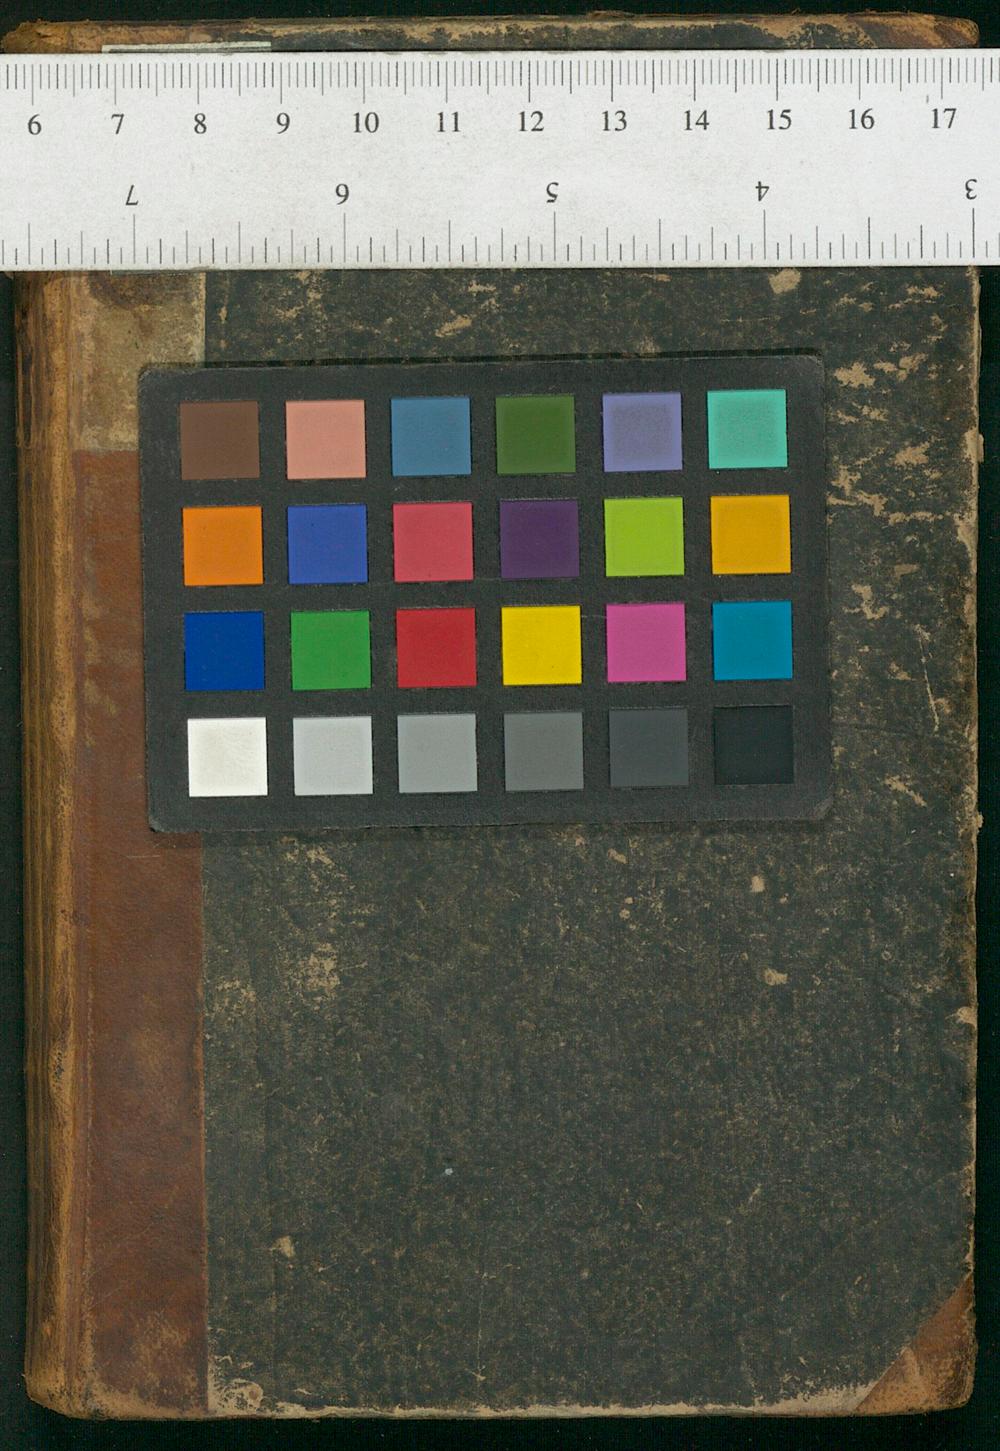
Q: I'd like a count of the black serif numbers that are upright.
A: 12